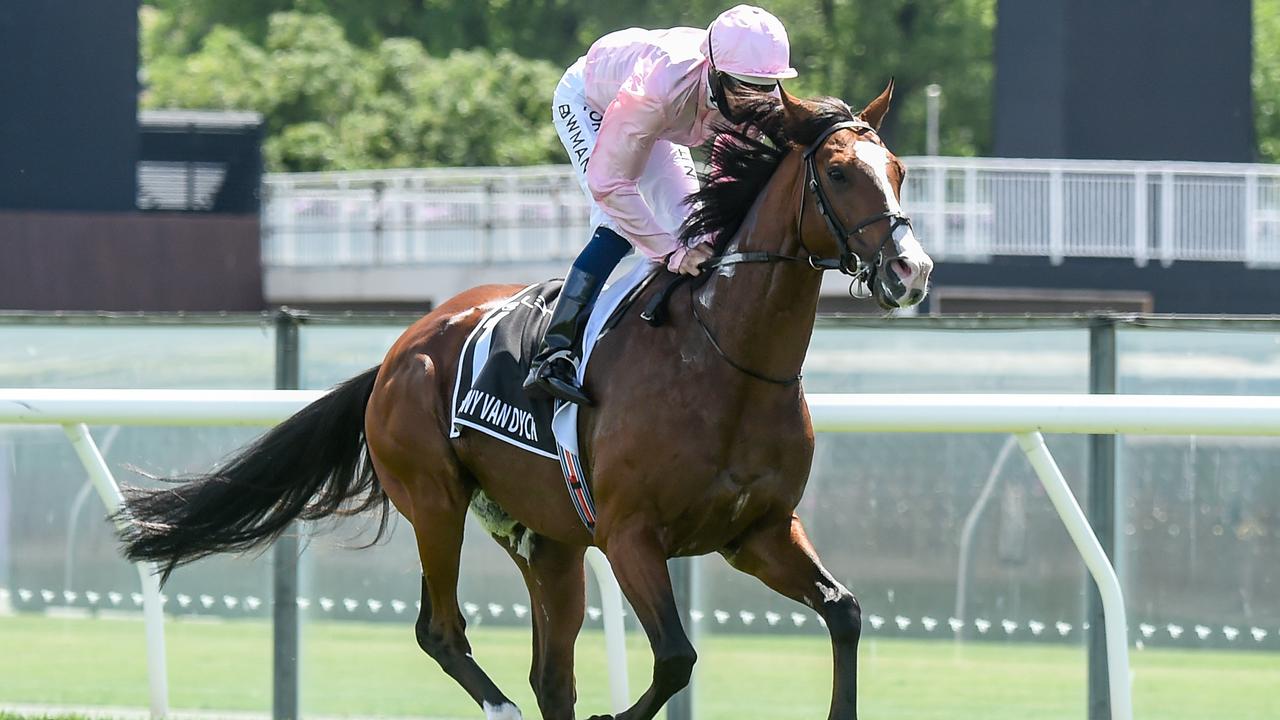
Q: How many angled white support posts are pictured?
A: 3